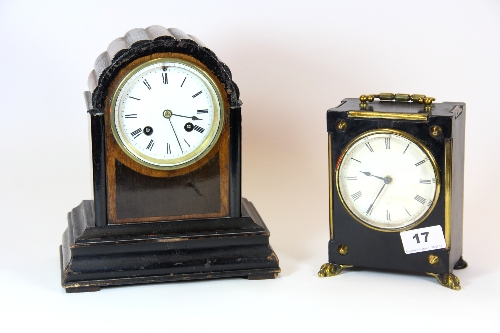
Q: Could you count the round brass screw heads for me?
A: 4